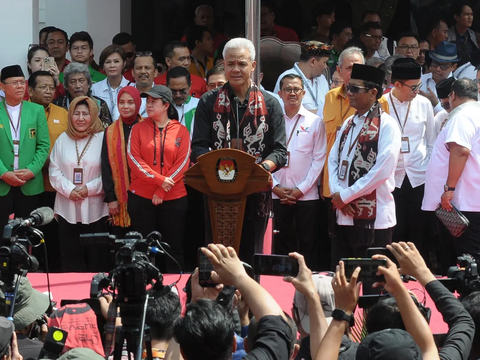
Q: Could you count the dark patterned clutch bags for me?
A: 1